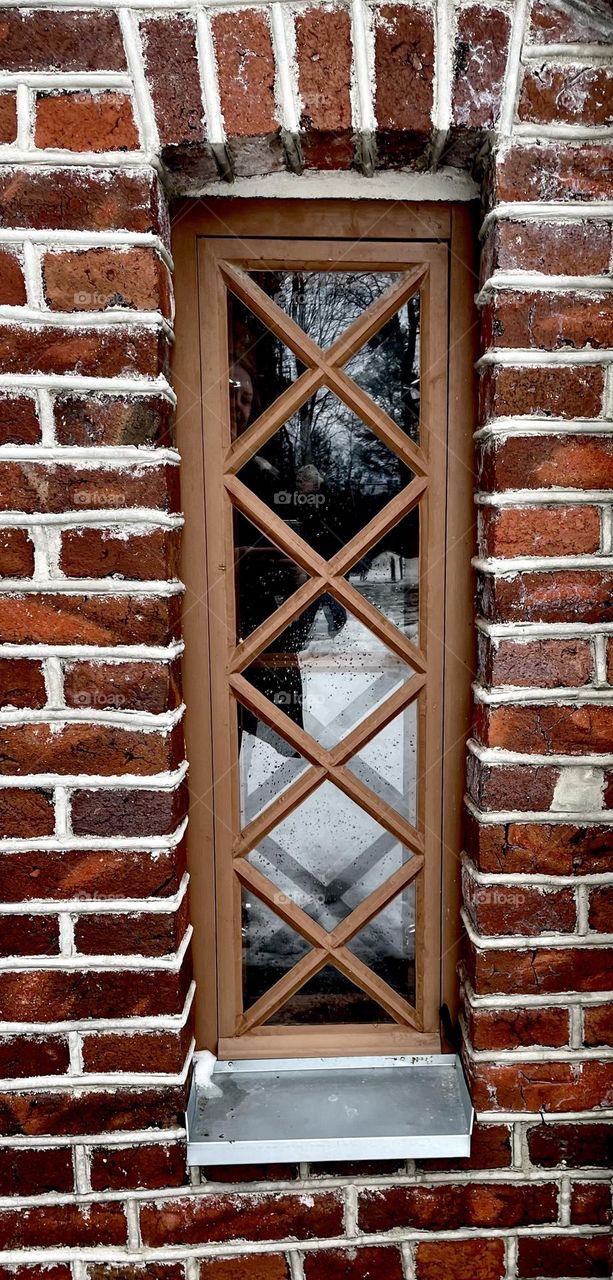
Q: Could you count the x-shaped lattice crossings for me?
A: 4